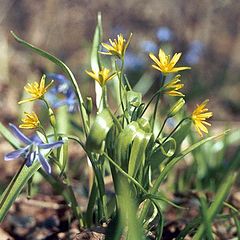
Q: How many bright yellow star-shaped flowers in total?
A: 7